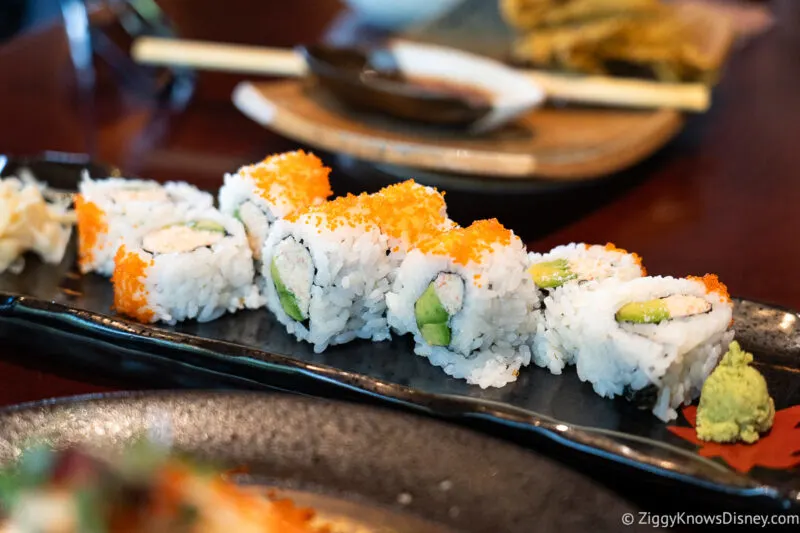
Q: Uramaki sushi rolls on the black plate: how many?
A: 8